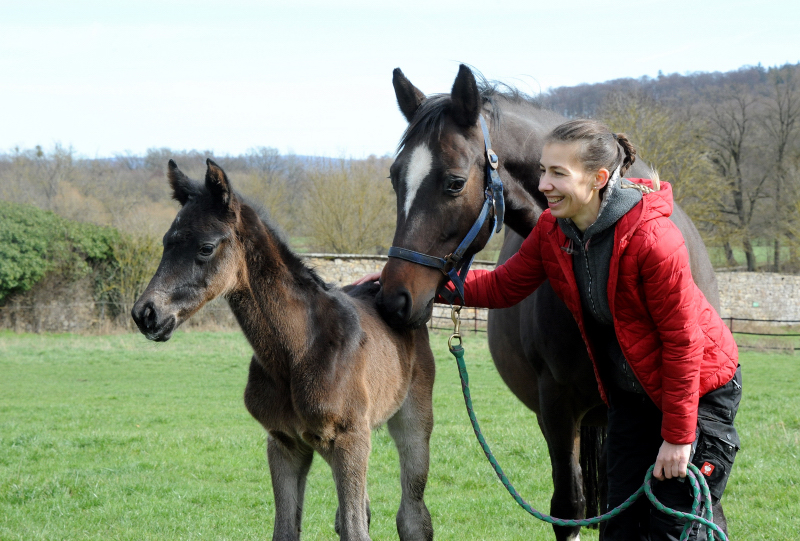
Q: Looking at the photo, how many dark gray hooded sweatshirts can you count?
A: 1